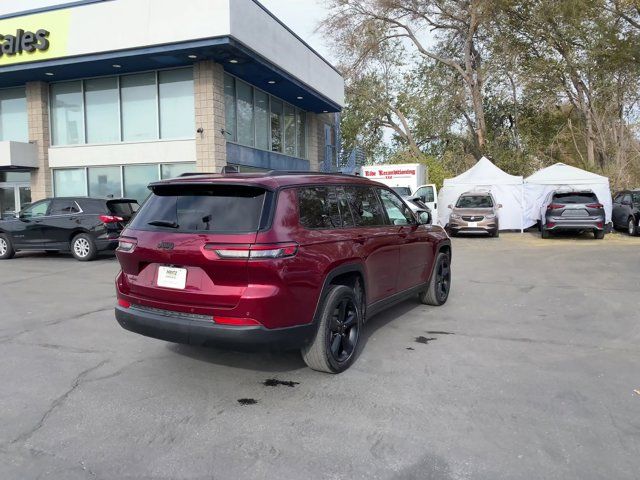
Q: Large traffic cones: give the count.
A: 0